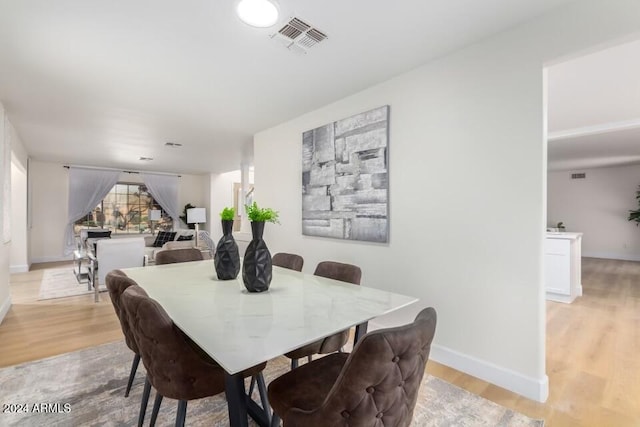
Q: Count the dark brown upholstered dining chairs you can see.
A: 6